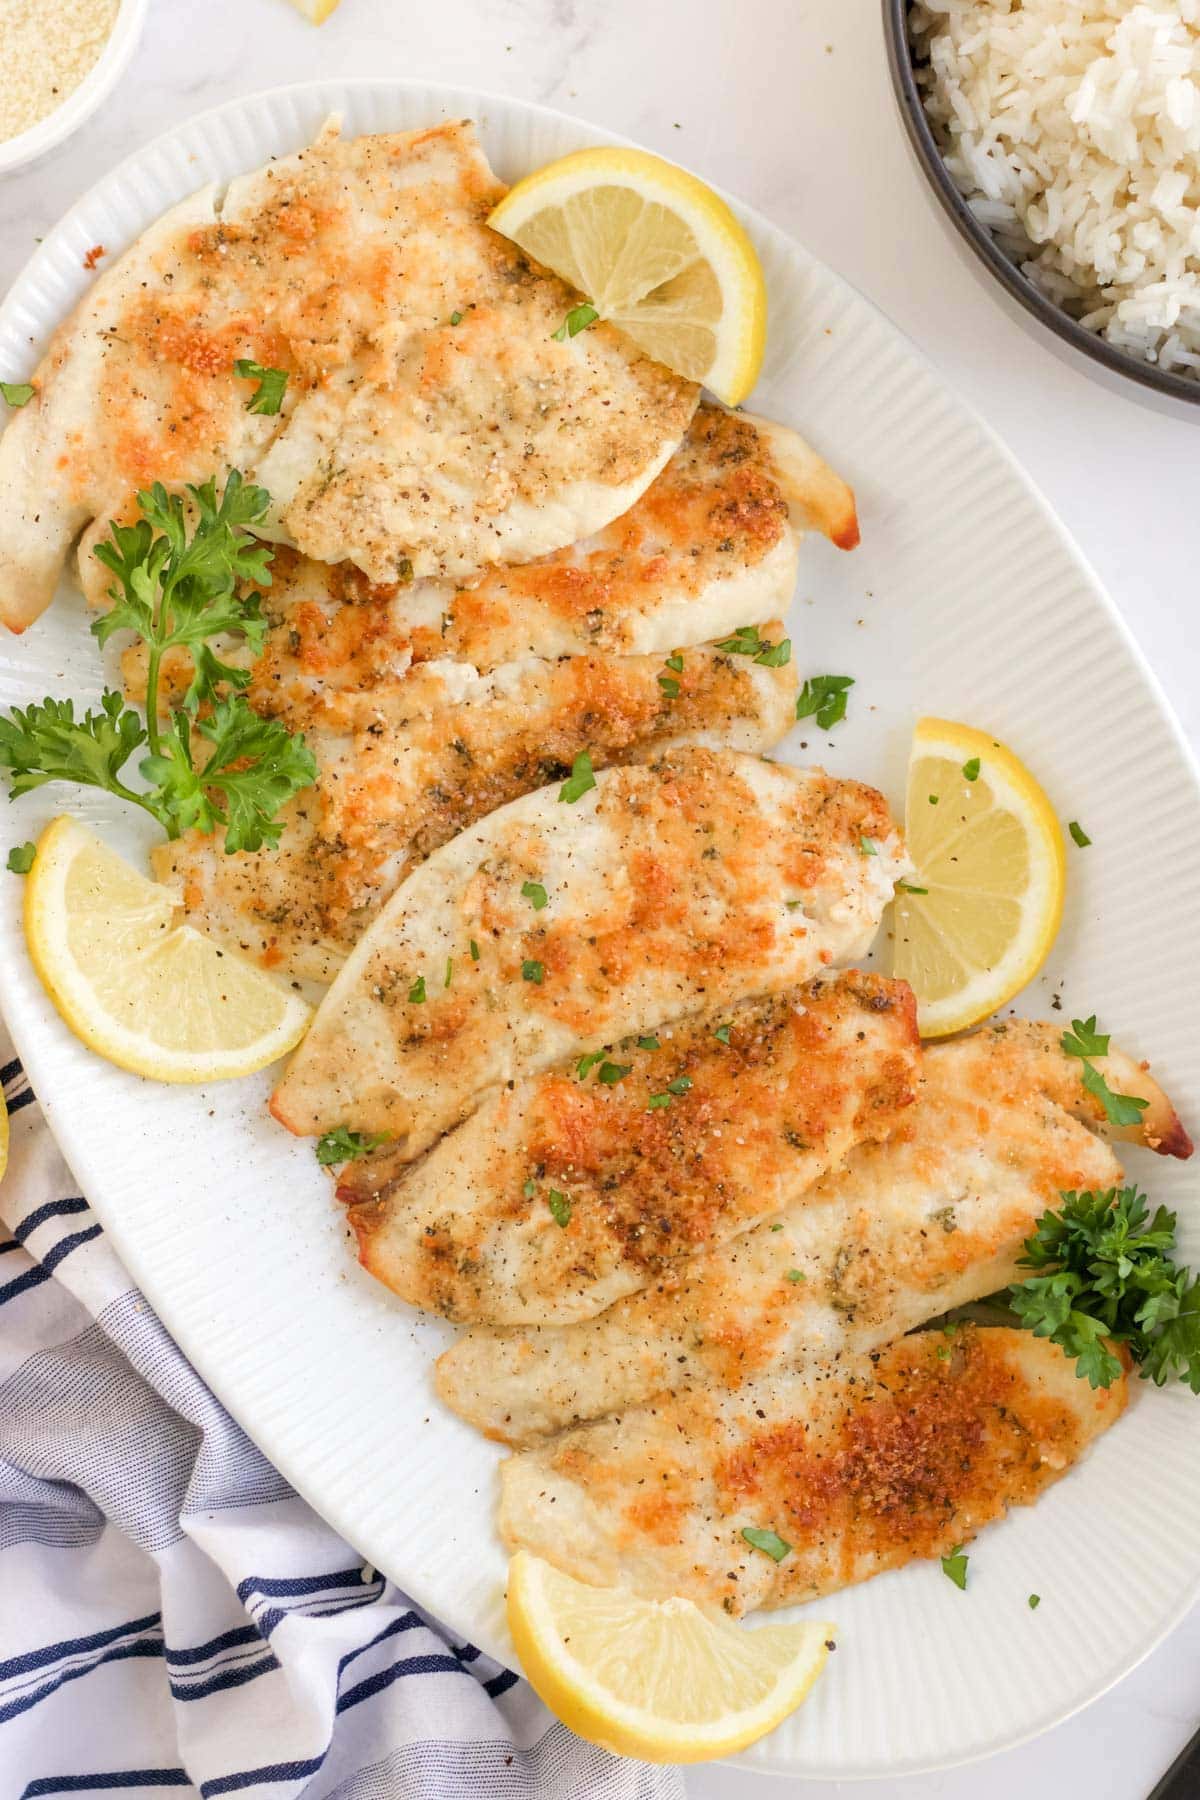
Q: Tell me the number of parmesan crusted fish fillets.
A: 7